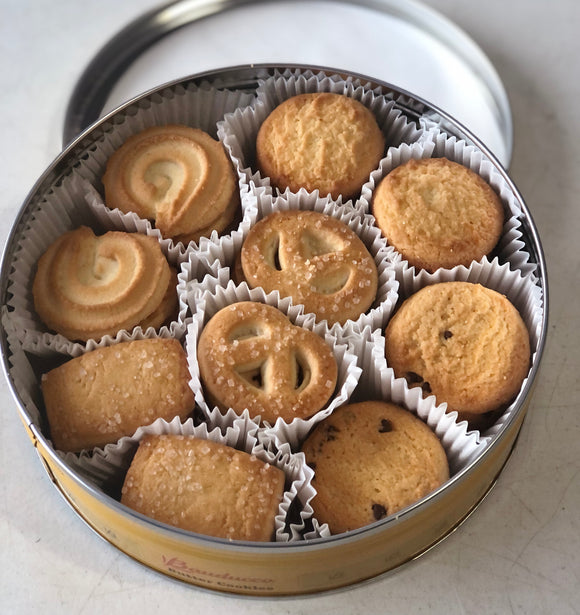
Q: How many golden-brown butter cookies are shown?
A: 10